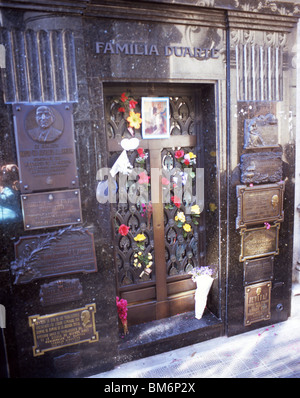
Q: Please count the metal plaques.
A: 11